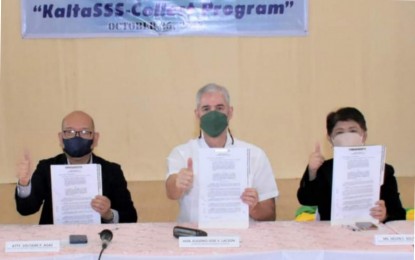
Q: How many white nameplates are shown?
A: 3